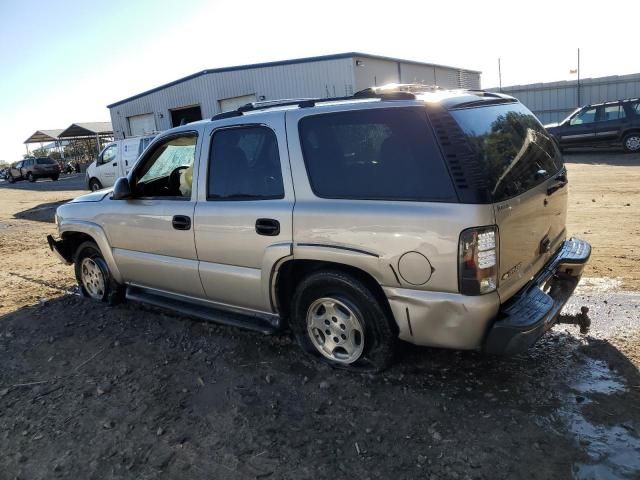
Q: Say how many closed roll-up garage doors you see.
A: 2